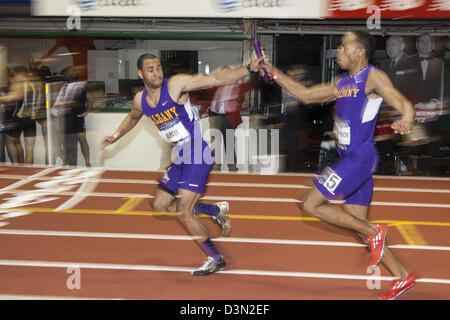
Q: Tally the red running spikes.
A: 2